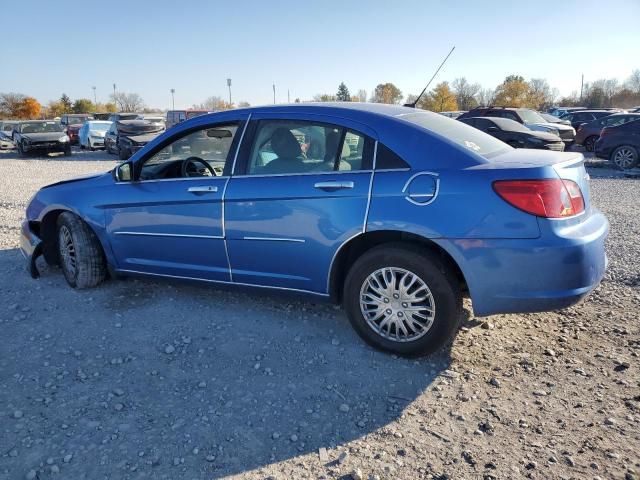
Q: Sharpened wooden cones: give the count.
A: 0